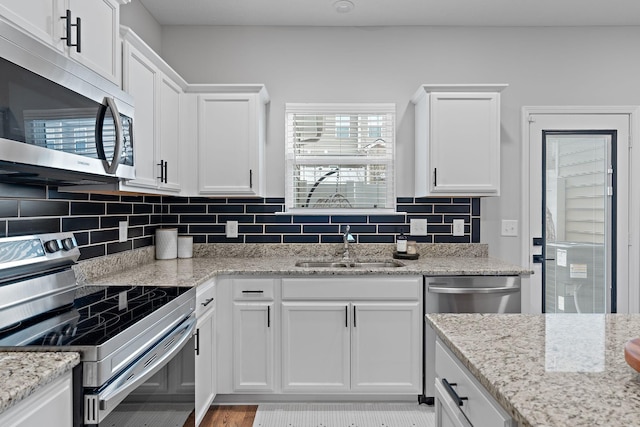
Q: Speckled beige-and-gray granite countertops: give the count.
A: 3